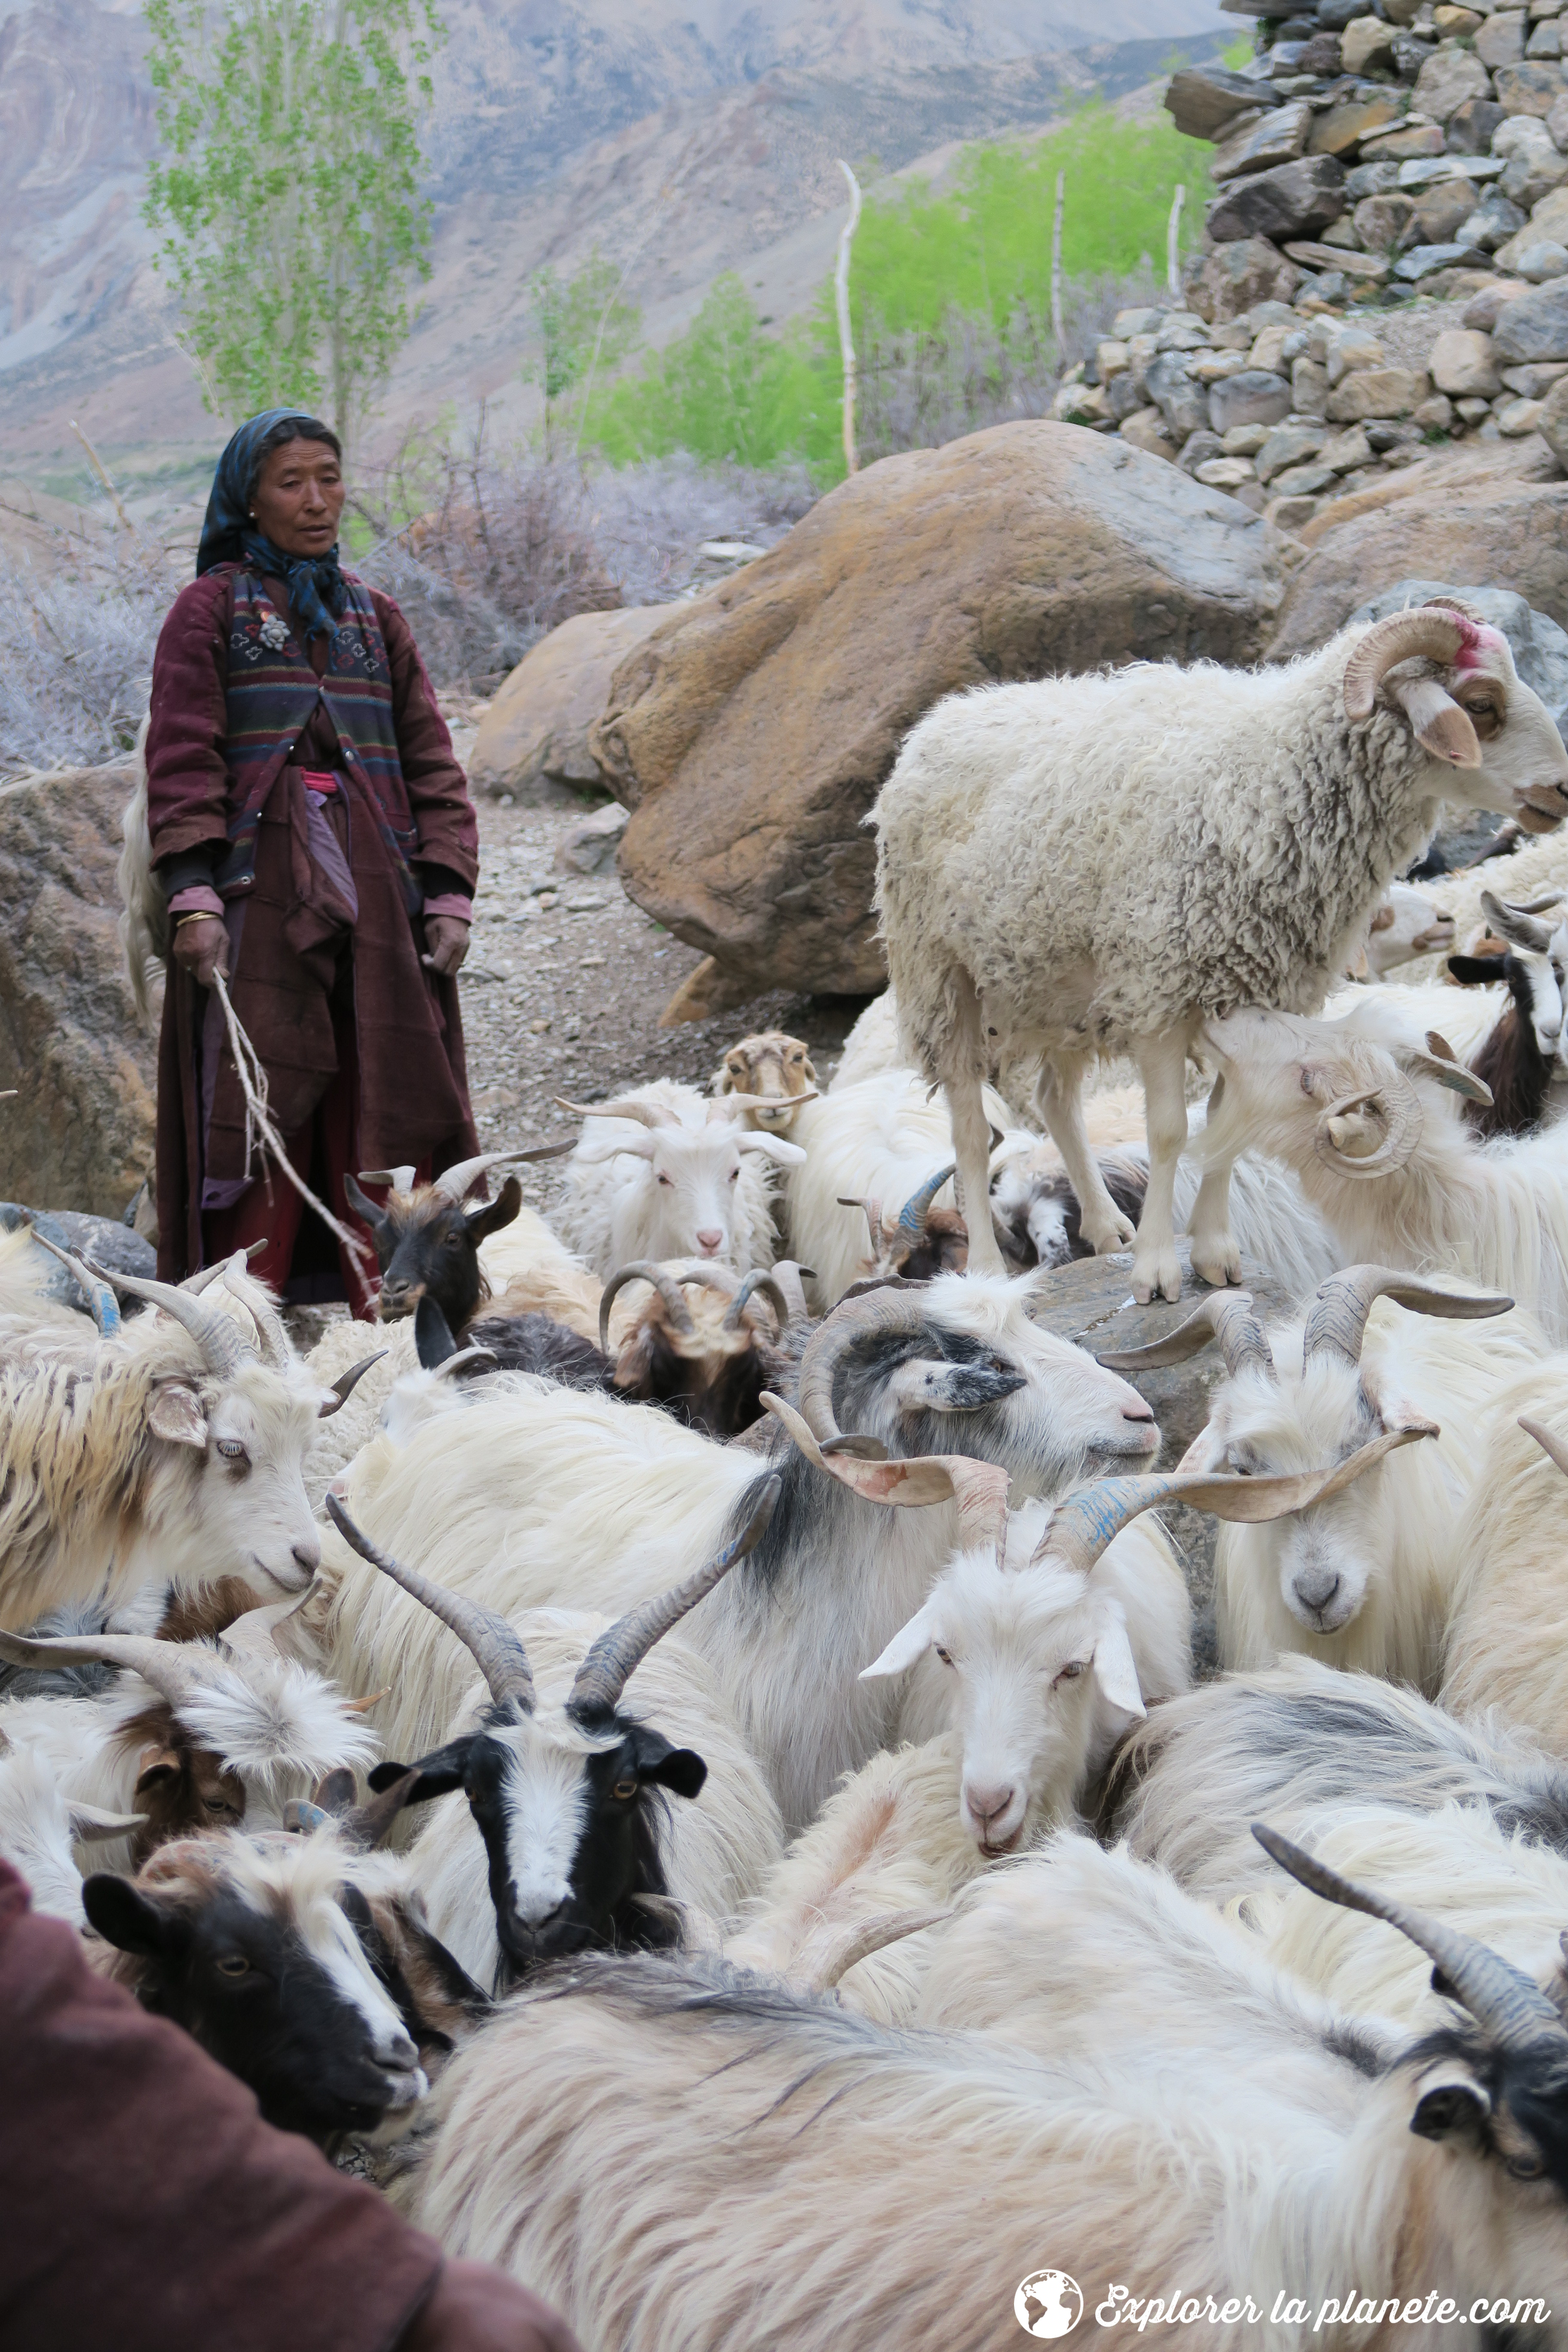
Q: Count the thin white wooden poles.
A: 3